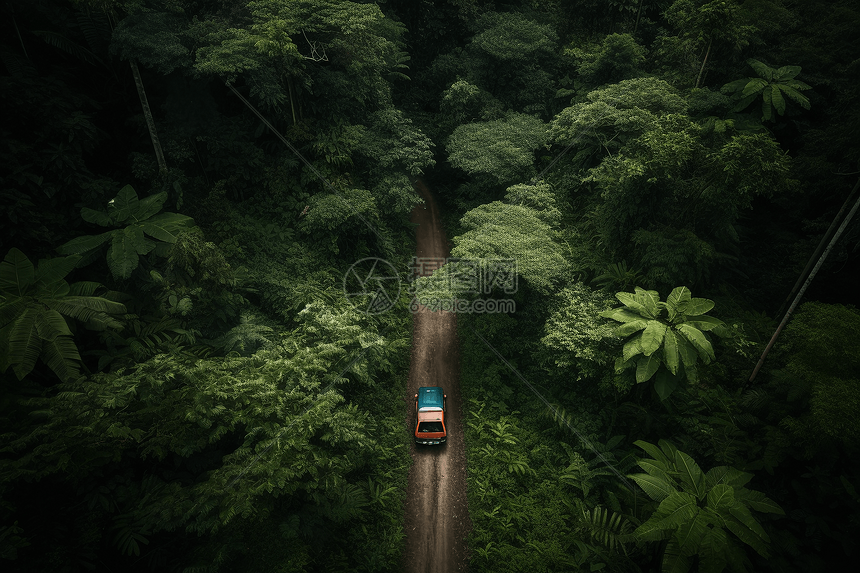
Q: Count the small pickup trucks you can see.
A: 1